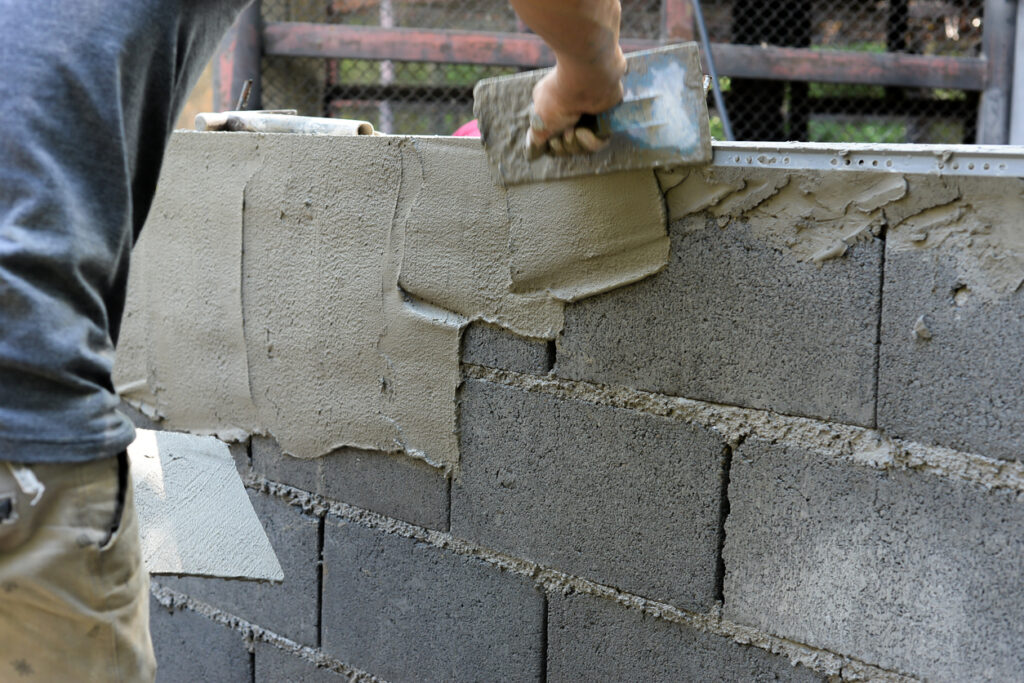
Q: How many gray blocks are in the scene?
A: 12